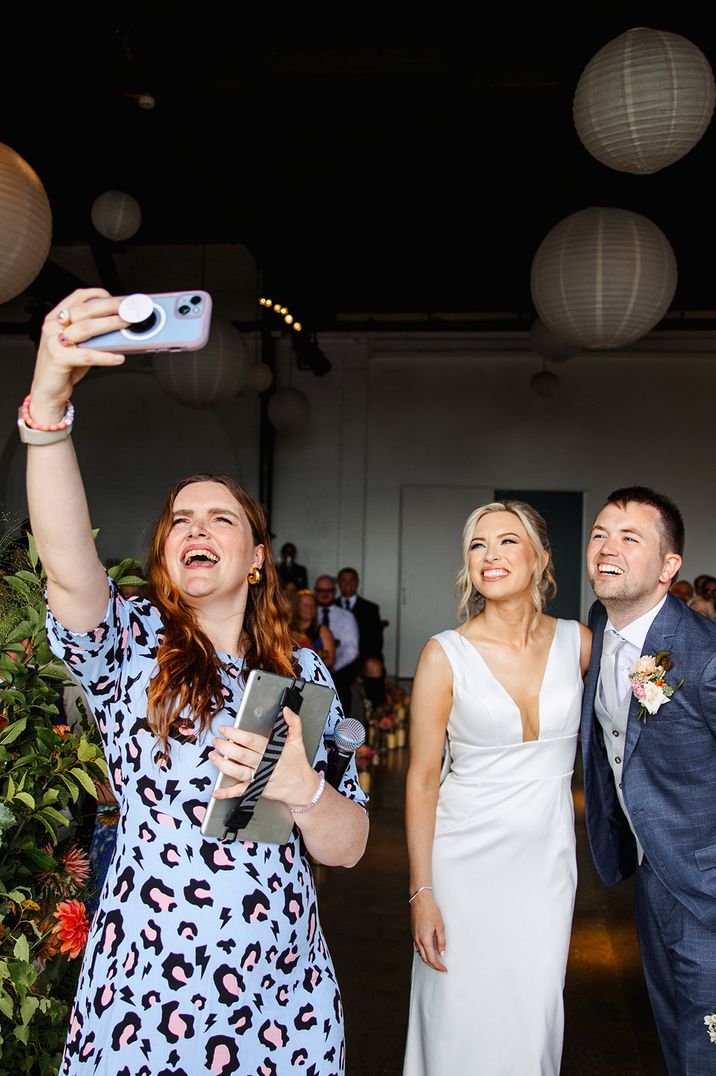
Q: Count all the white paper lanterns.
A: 9